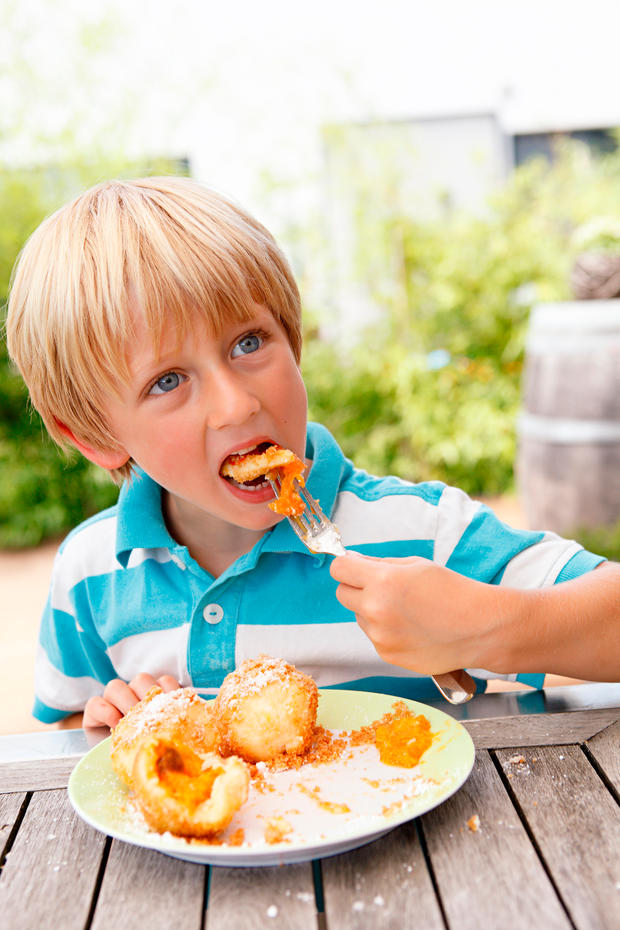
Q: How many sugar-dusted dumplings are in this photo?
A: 3